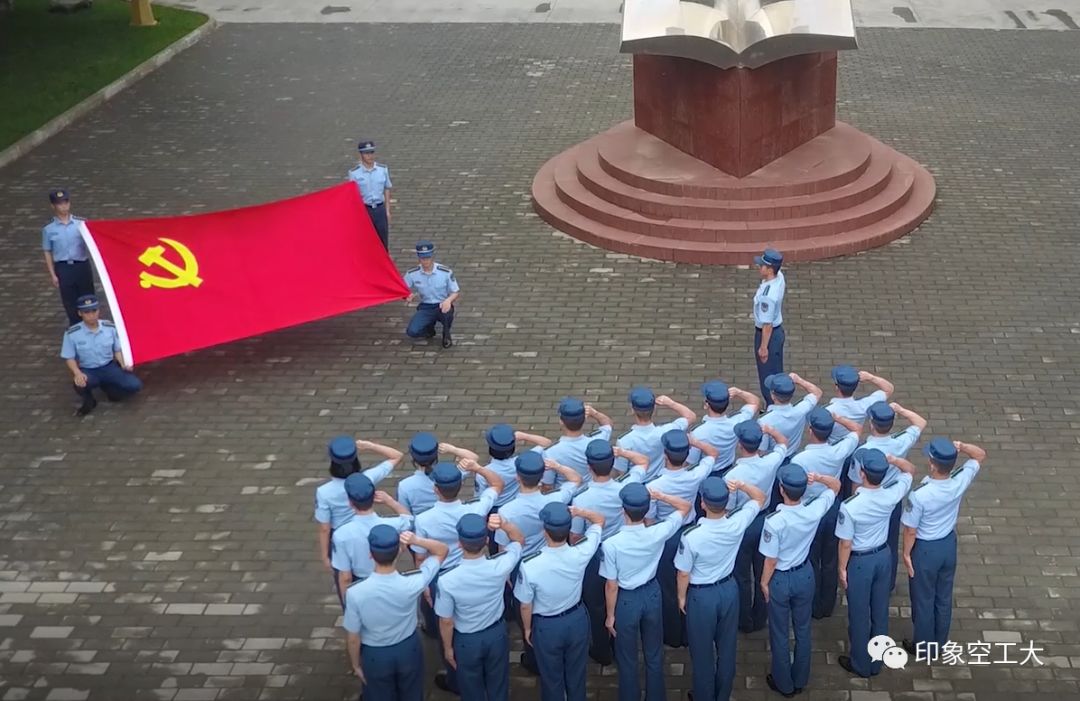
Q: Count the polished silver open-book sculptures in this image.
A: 1